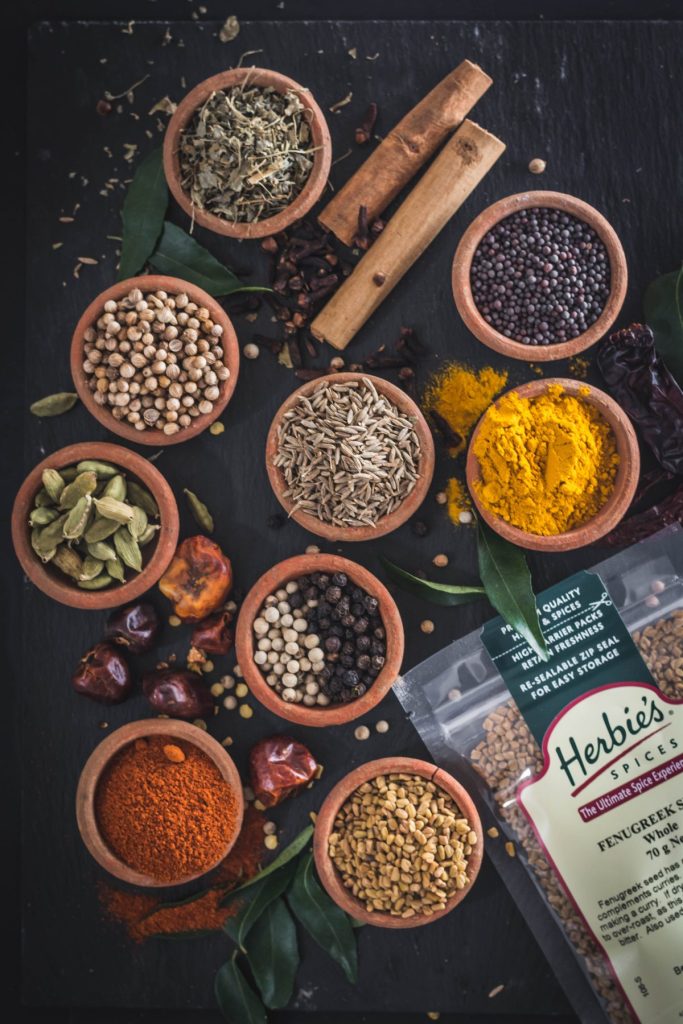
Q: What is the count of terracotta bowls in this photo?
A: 9